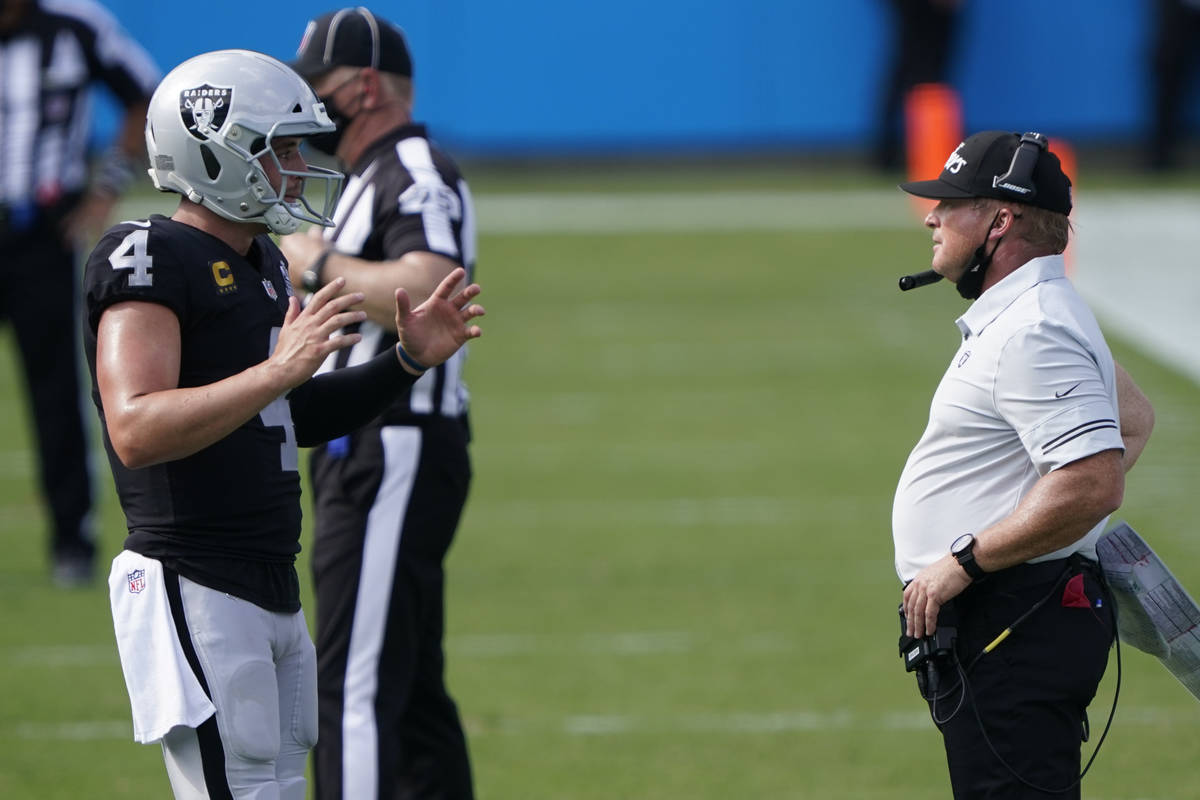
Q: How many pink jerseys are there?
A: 0